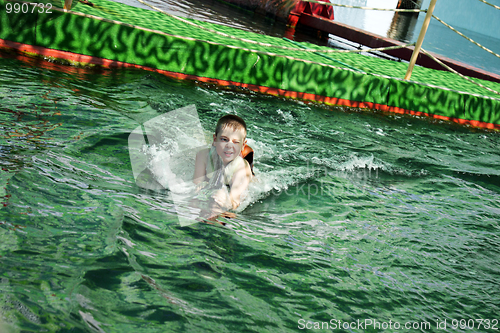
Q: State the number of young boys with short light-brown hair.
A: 1